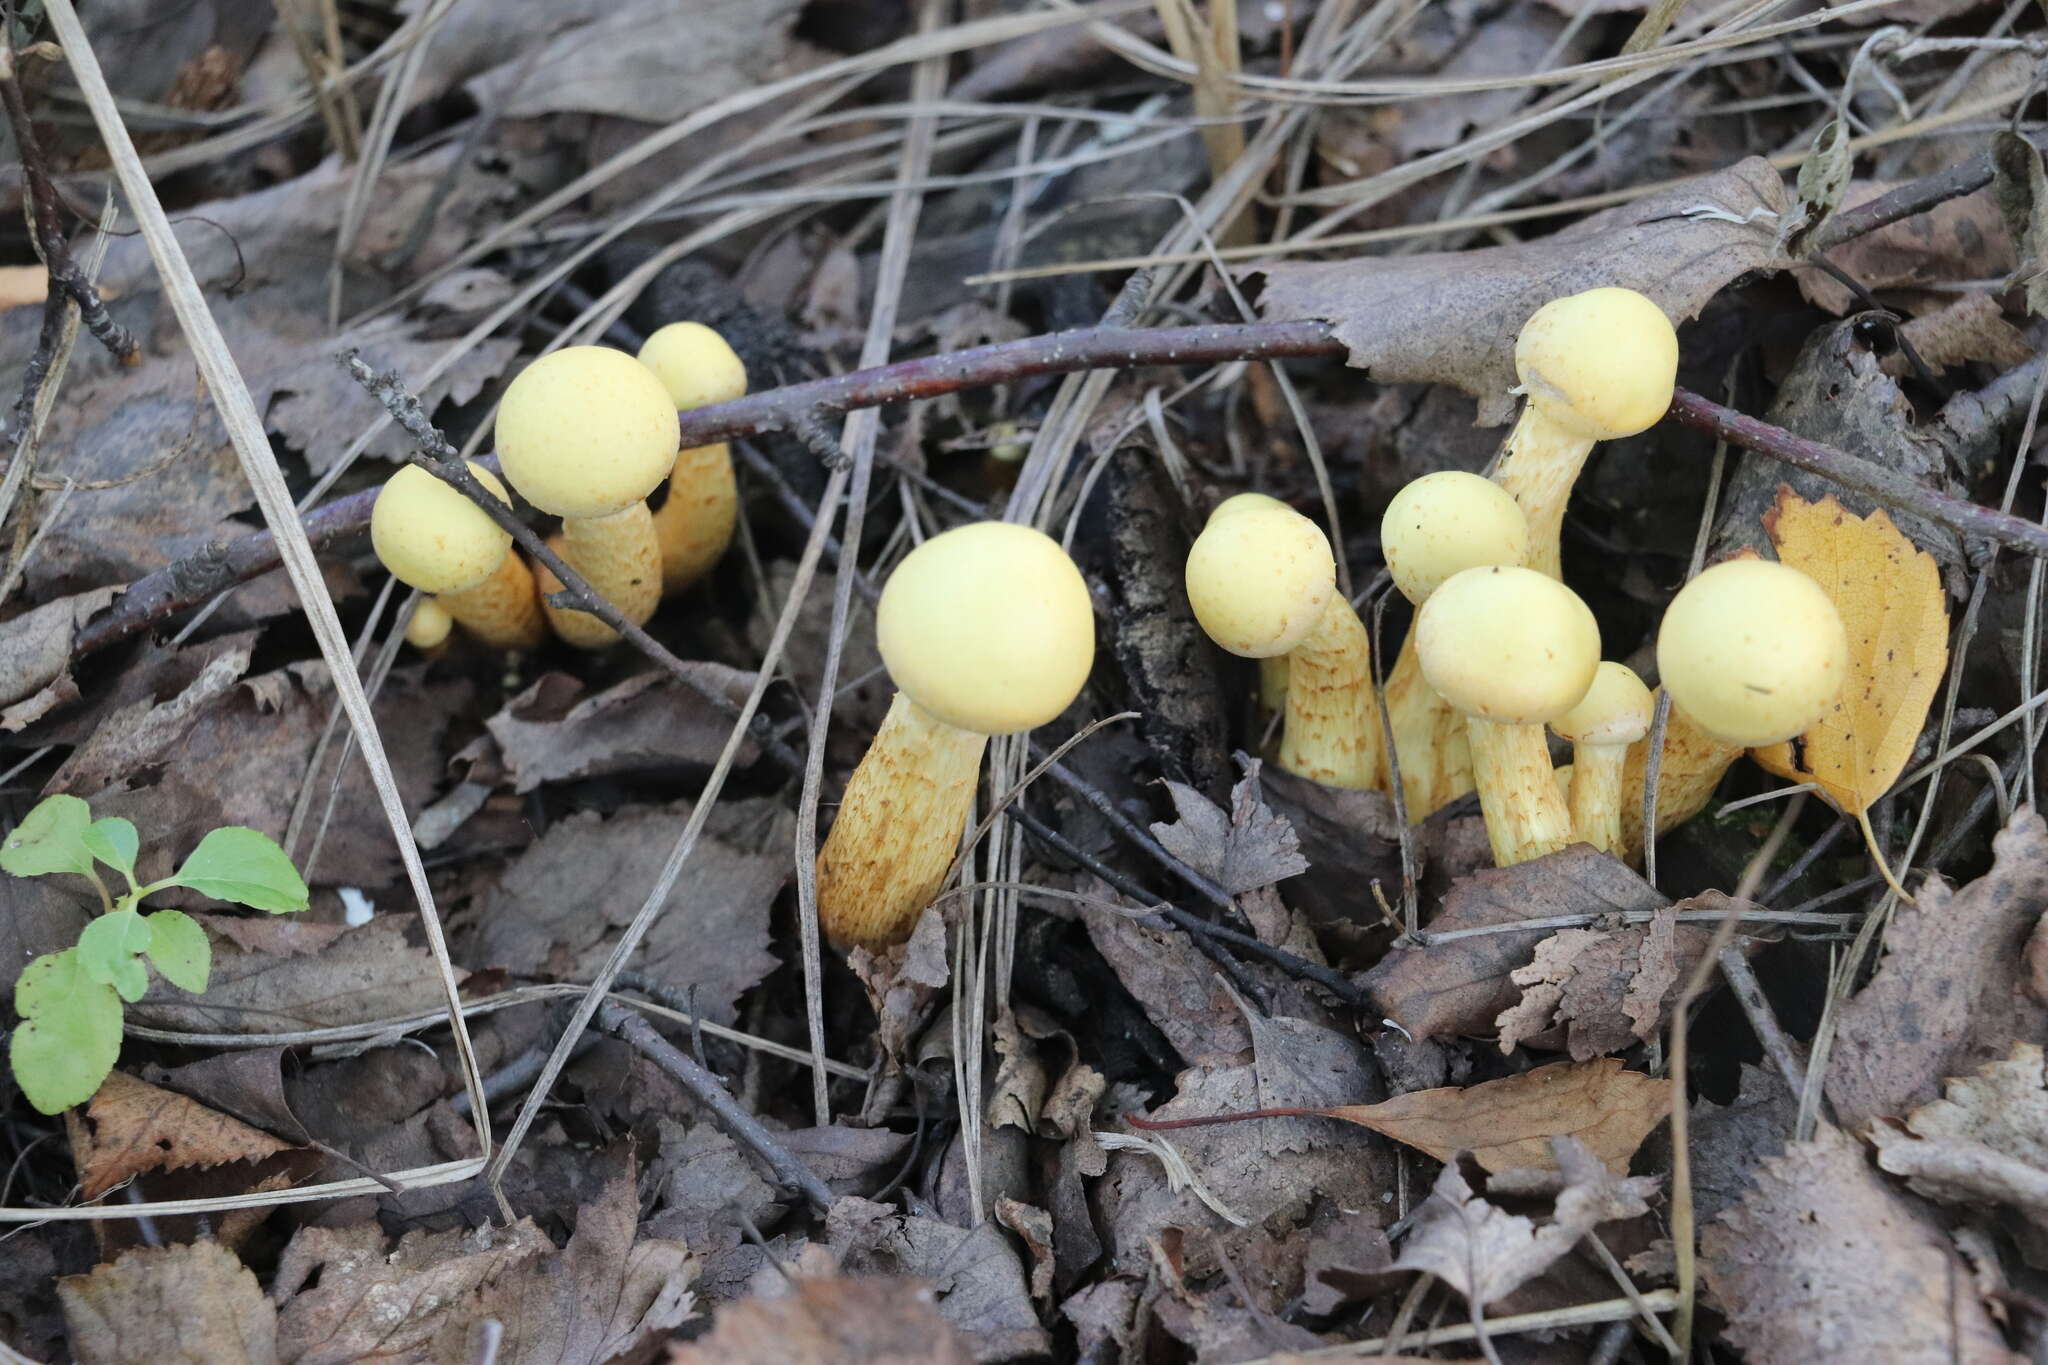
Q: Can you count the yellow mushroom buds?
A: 12